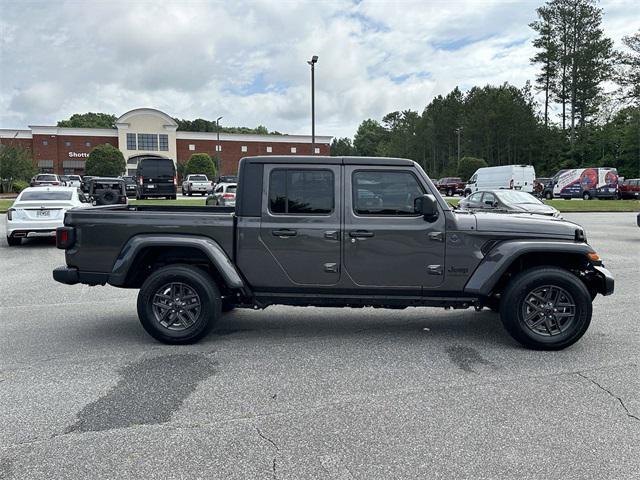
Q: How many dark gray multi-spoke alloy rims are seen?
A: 2